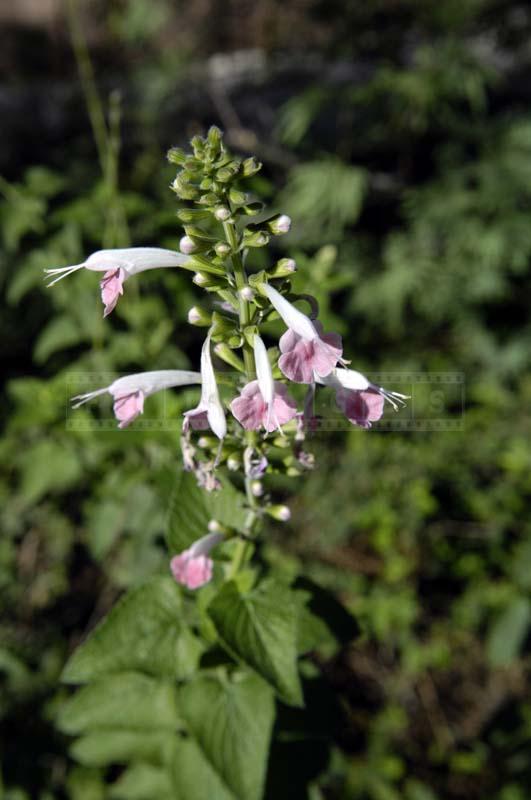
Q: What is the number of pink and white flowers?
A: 7